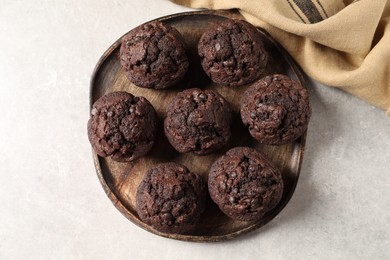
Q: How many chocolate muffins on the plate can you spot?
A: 7